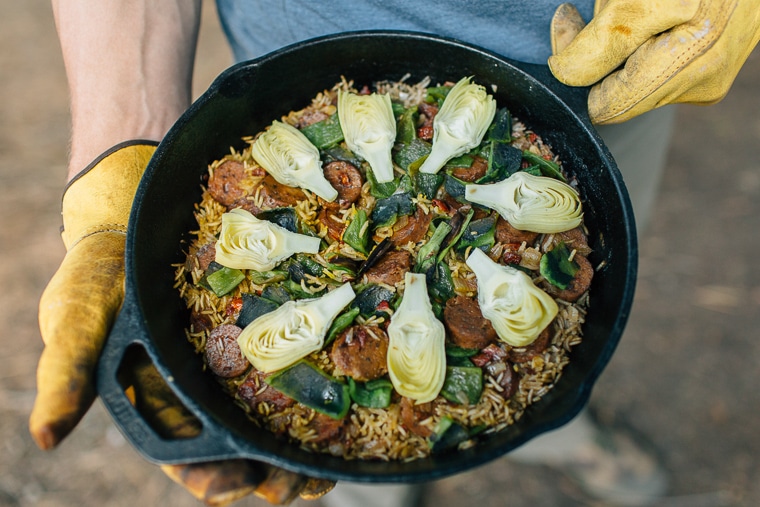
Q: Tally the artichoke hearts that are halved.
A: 8